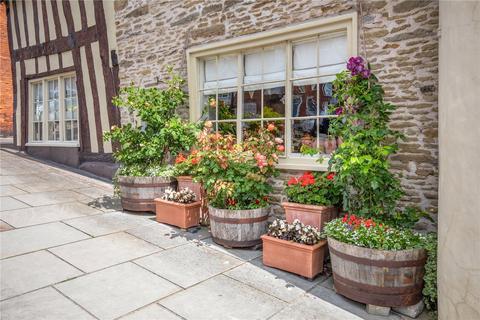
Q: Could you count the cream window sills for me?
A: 2